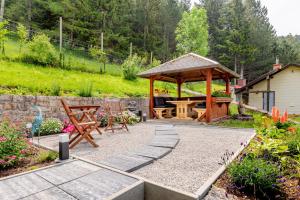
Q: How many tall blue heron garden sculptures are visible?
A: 1